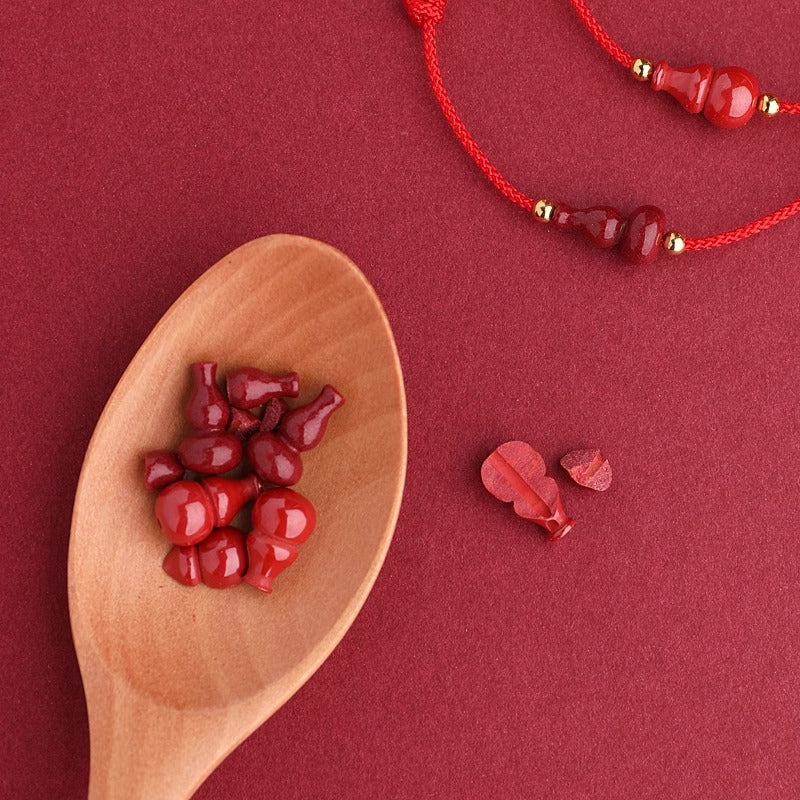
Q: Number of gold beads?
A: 4